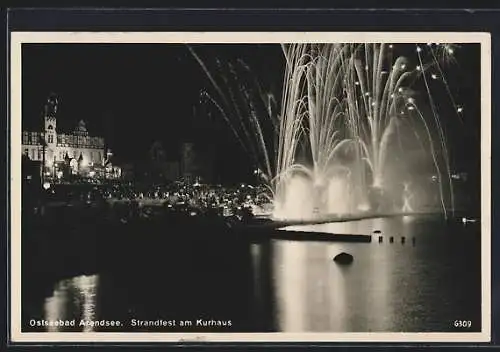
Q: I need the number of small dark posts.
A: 4